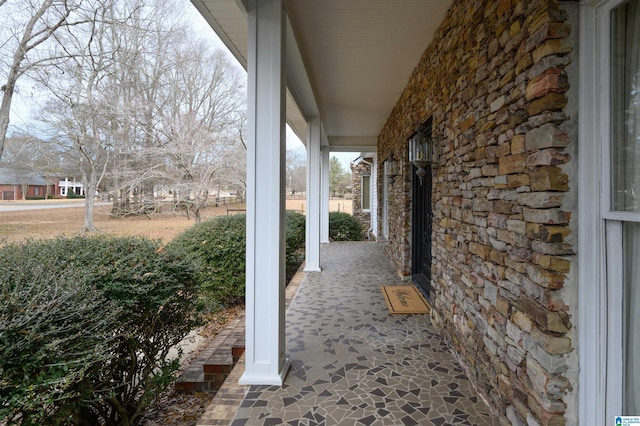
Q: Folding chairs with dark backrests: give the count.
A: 0